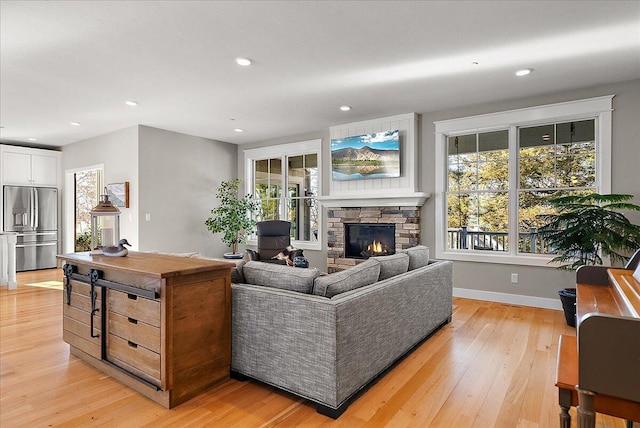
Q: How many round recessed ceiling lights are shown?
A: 7